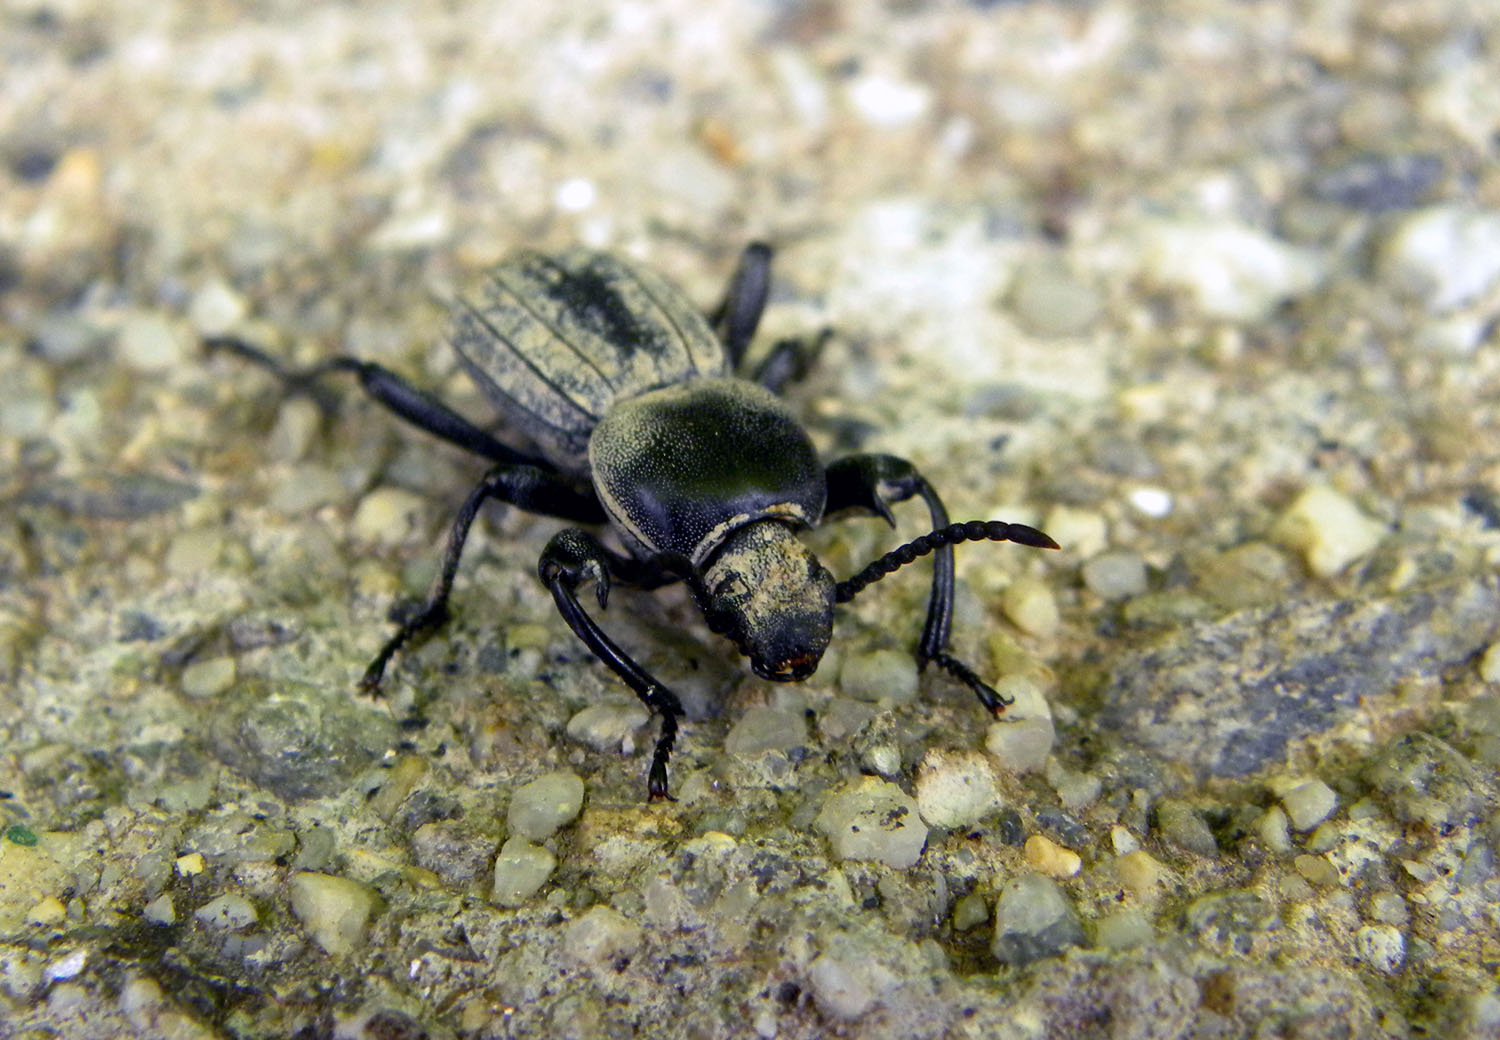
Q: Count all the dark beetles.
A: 1